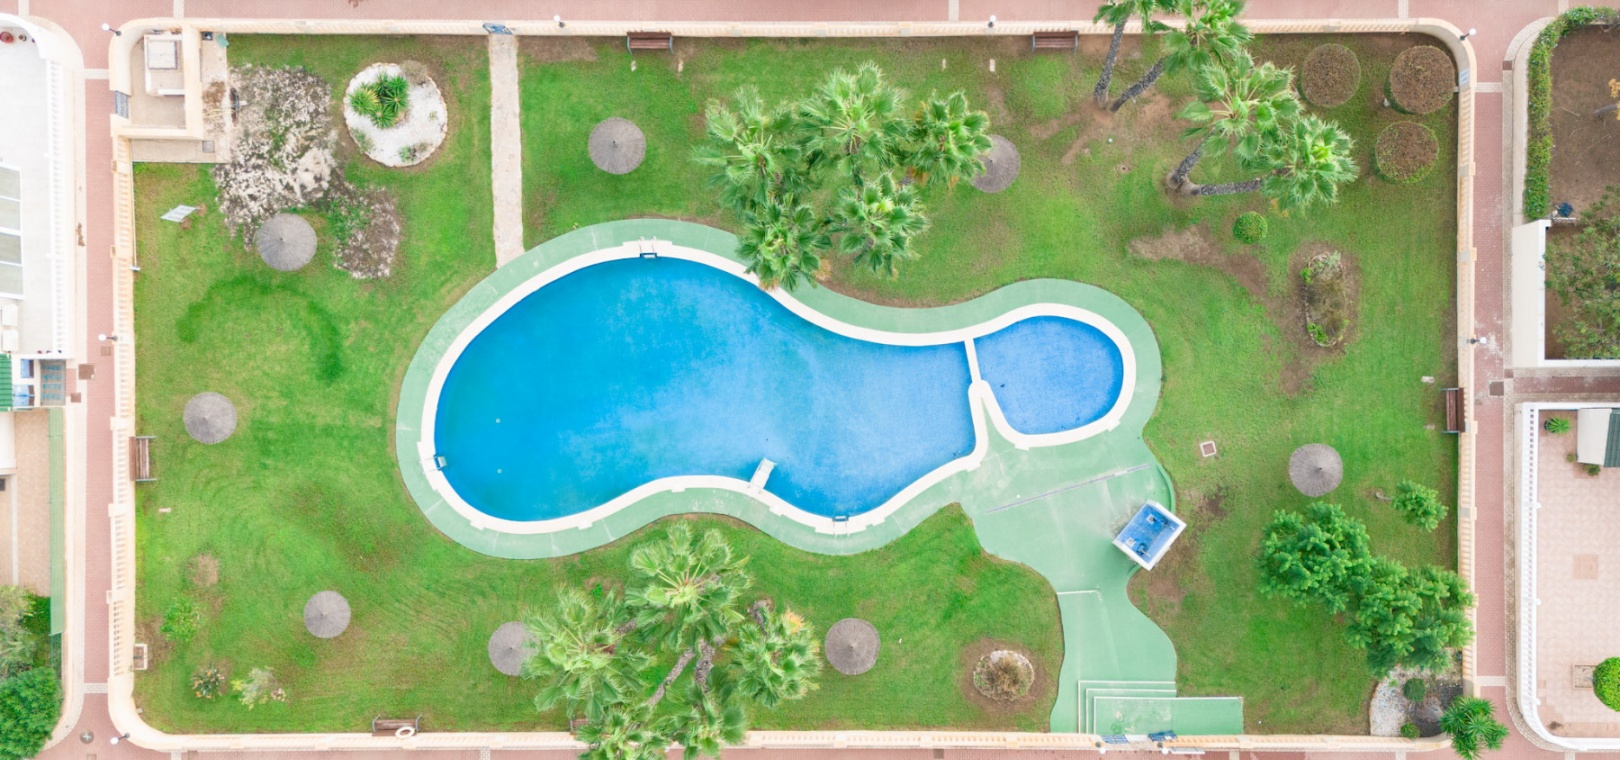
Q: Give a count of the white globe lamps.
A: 9